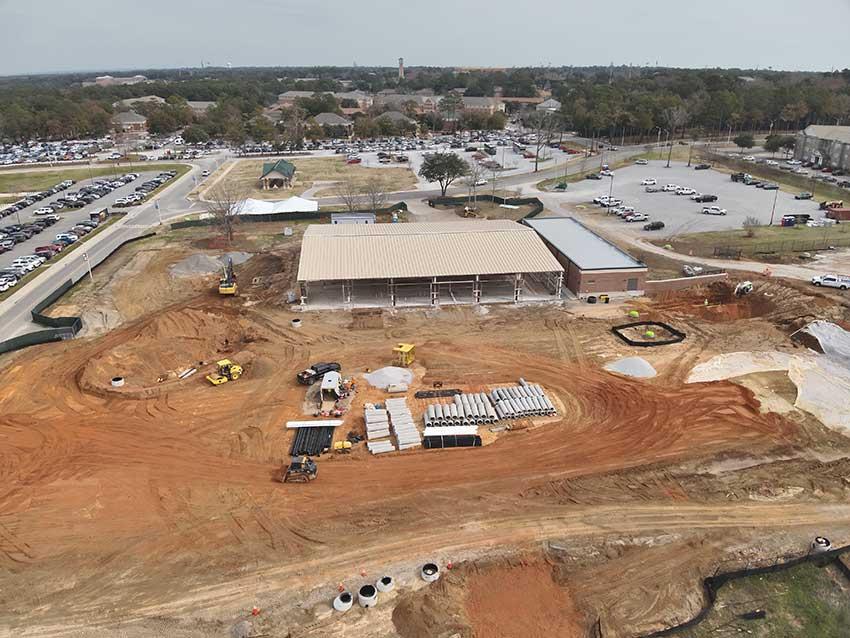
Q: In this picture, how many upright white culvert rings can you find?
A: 7